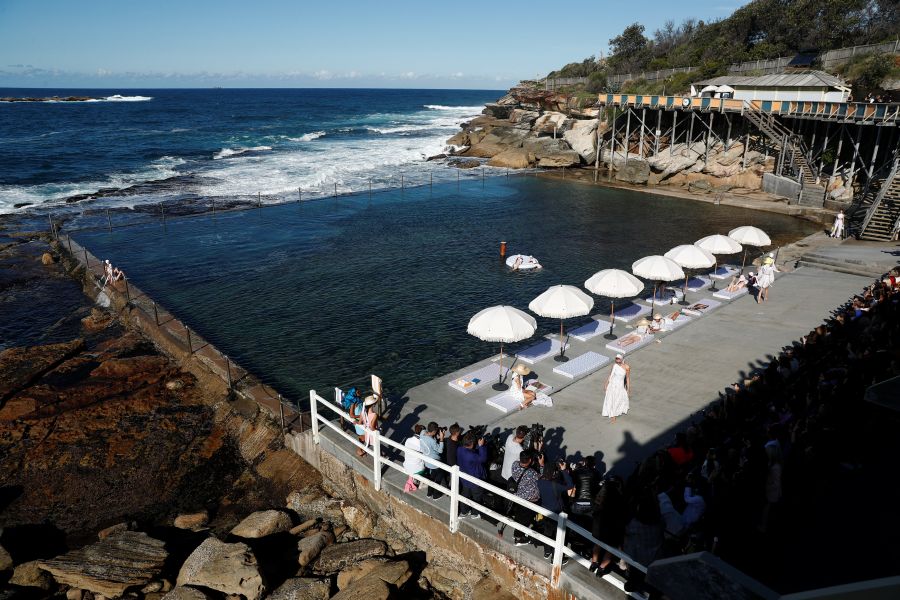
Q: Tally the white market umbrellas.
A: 7